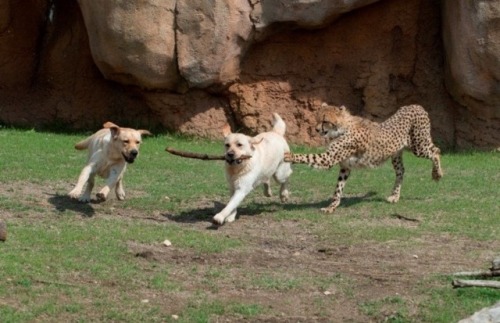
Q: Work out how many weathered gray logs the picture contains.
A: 2